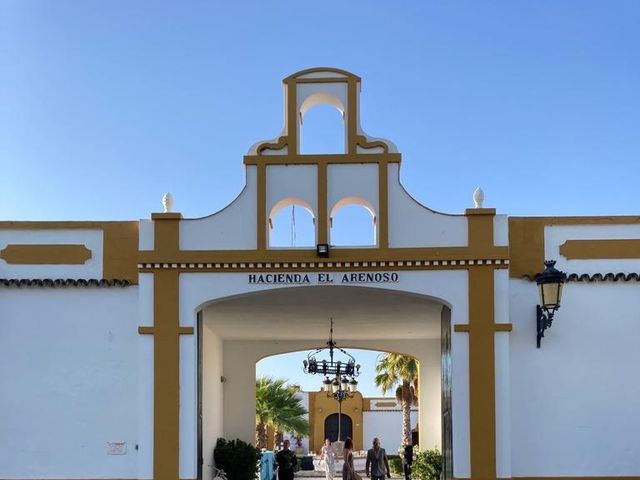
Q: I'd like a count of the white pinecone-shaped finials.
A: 2